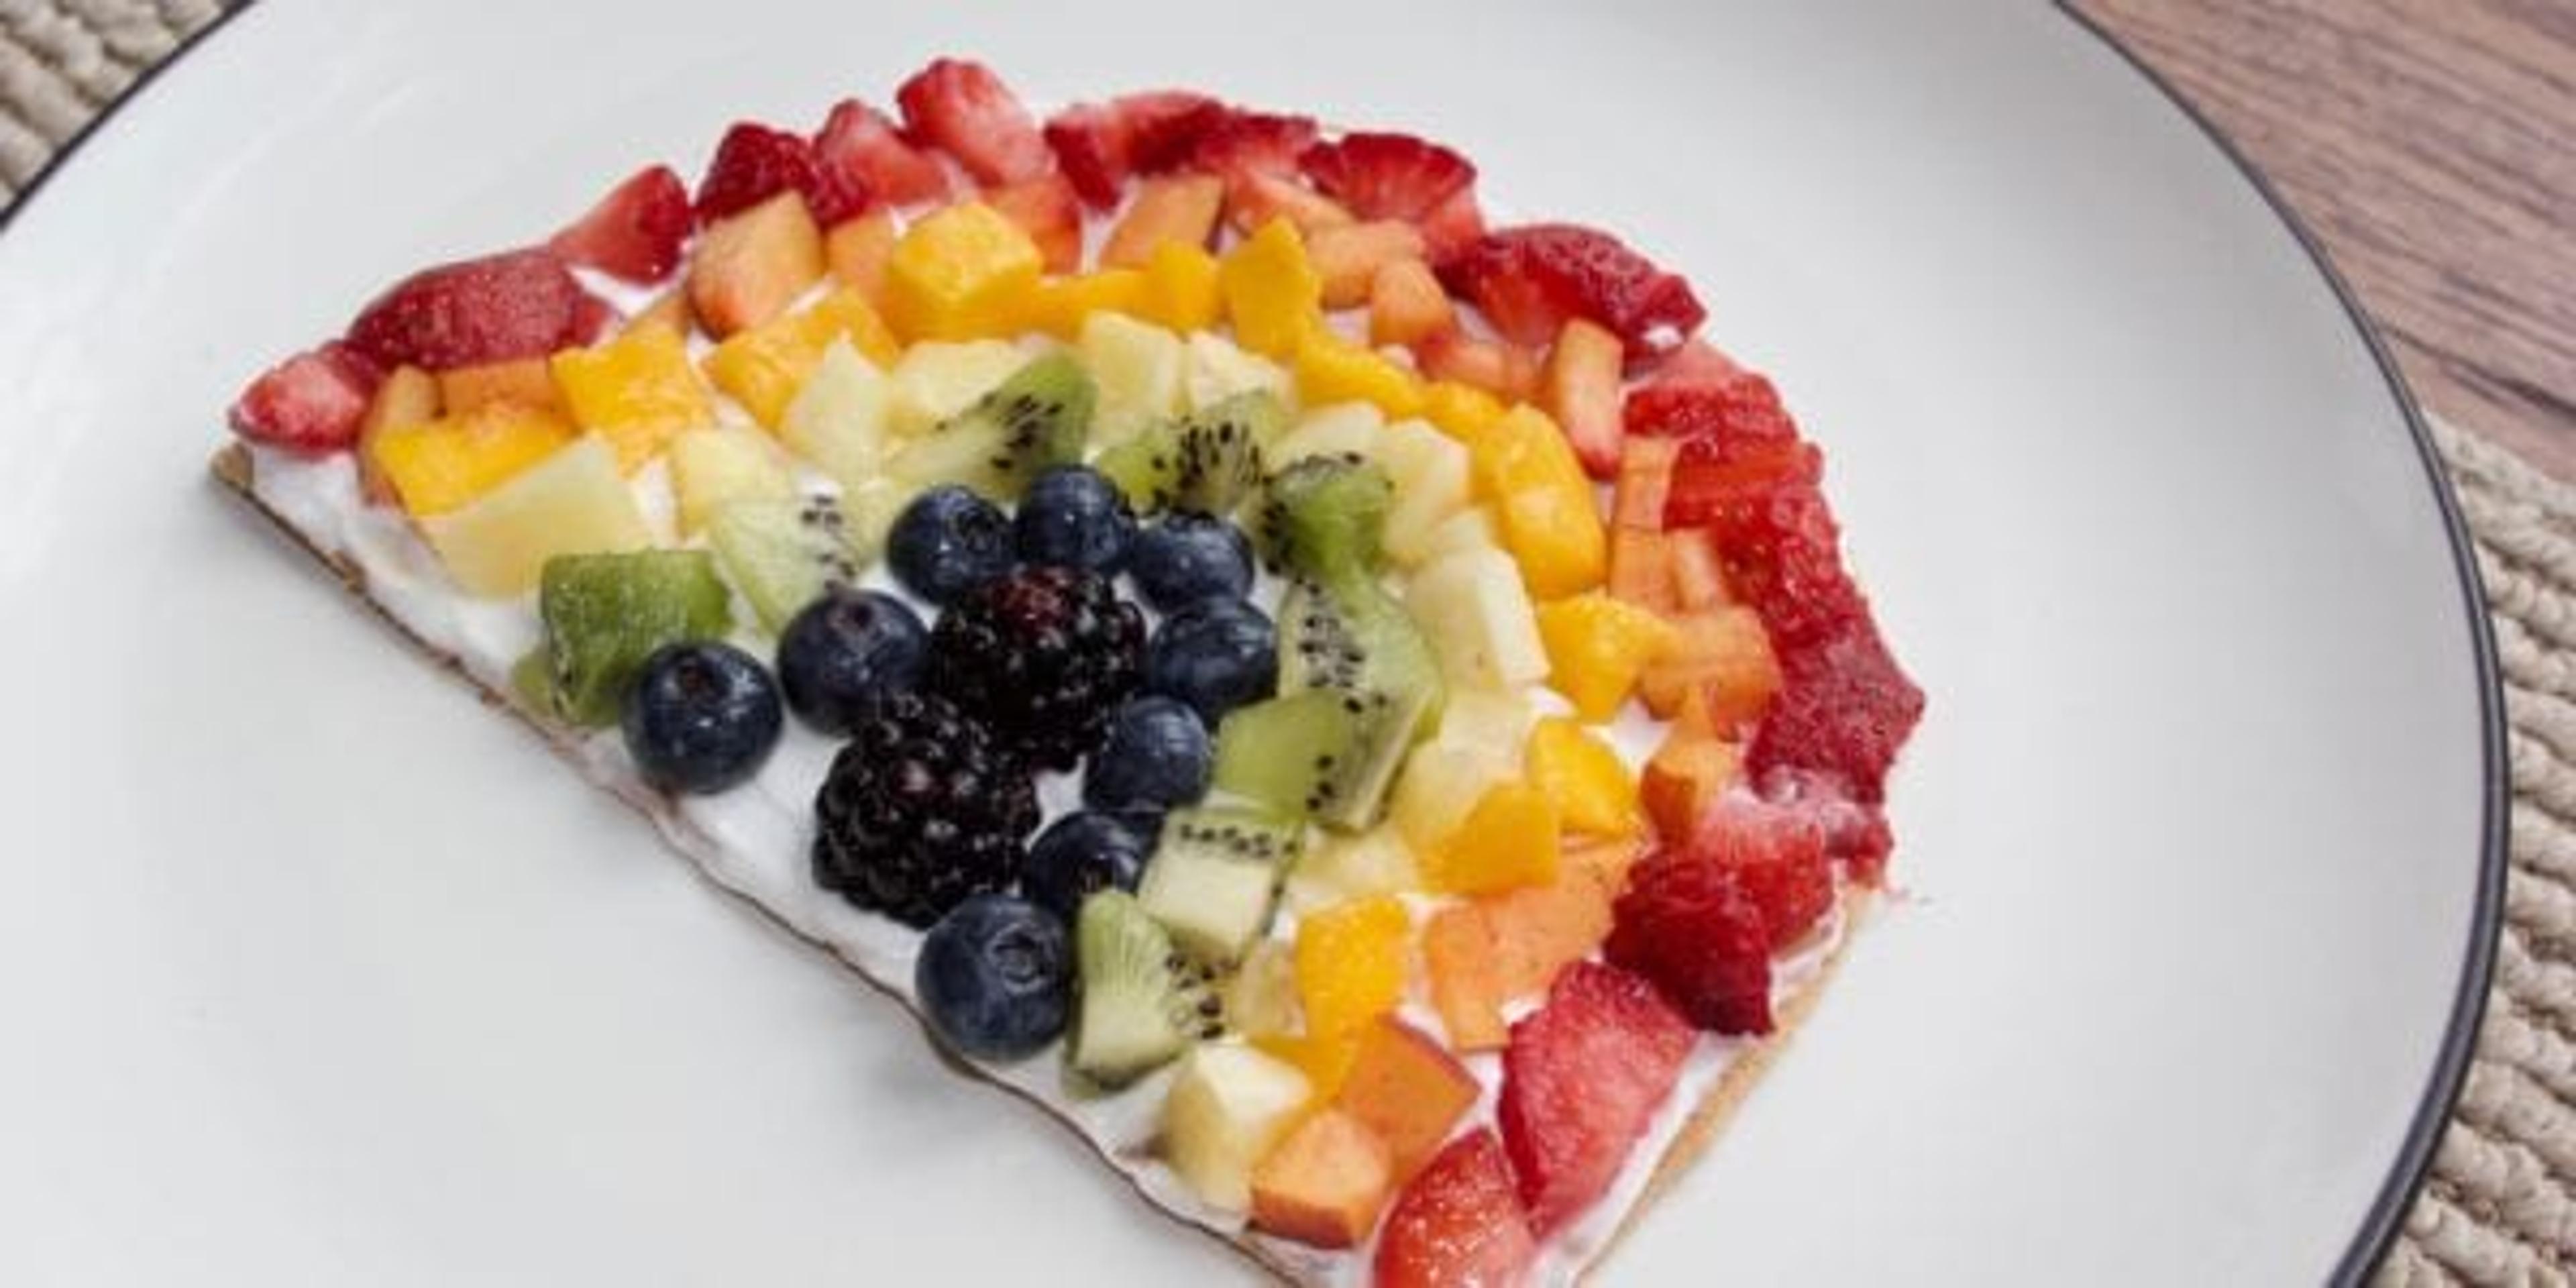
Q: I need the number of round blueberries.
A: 9